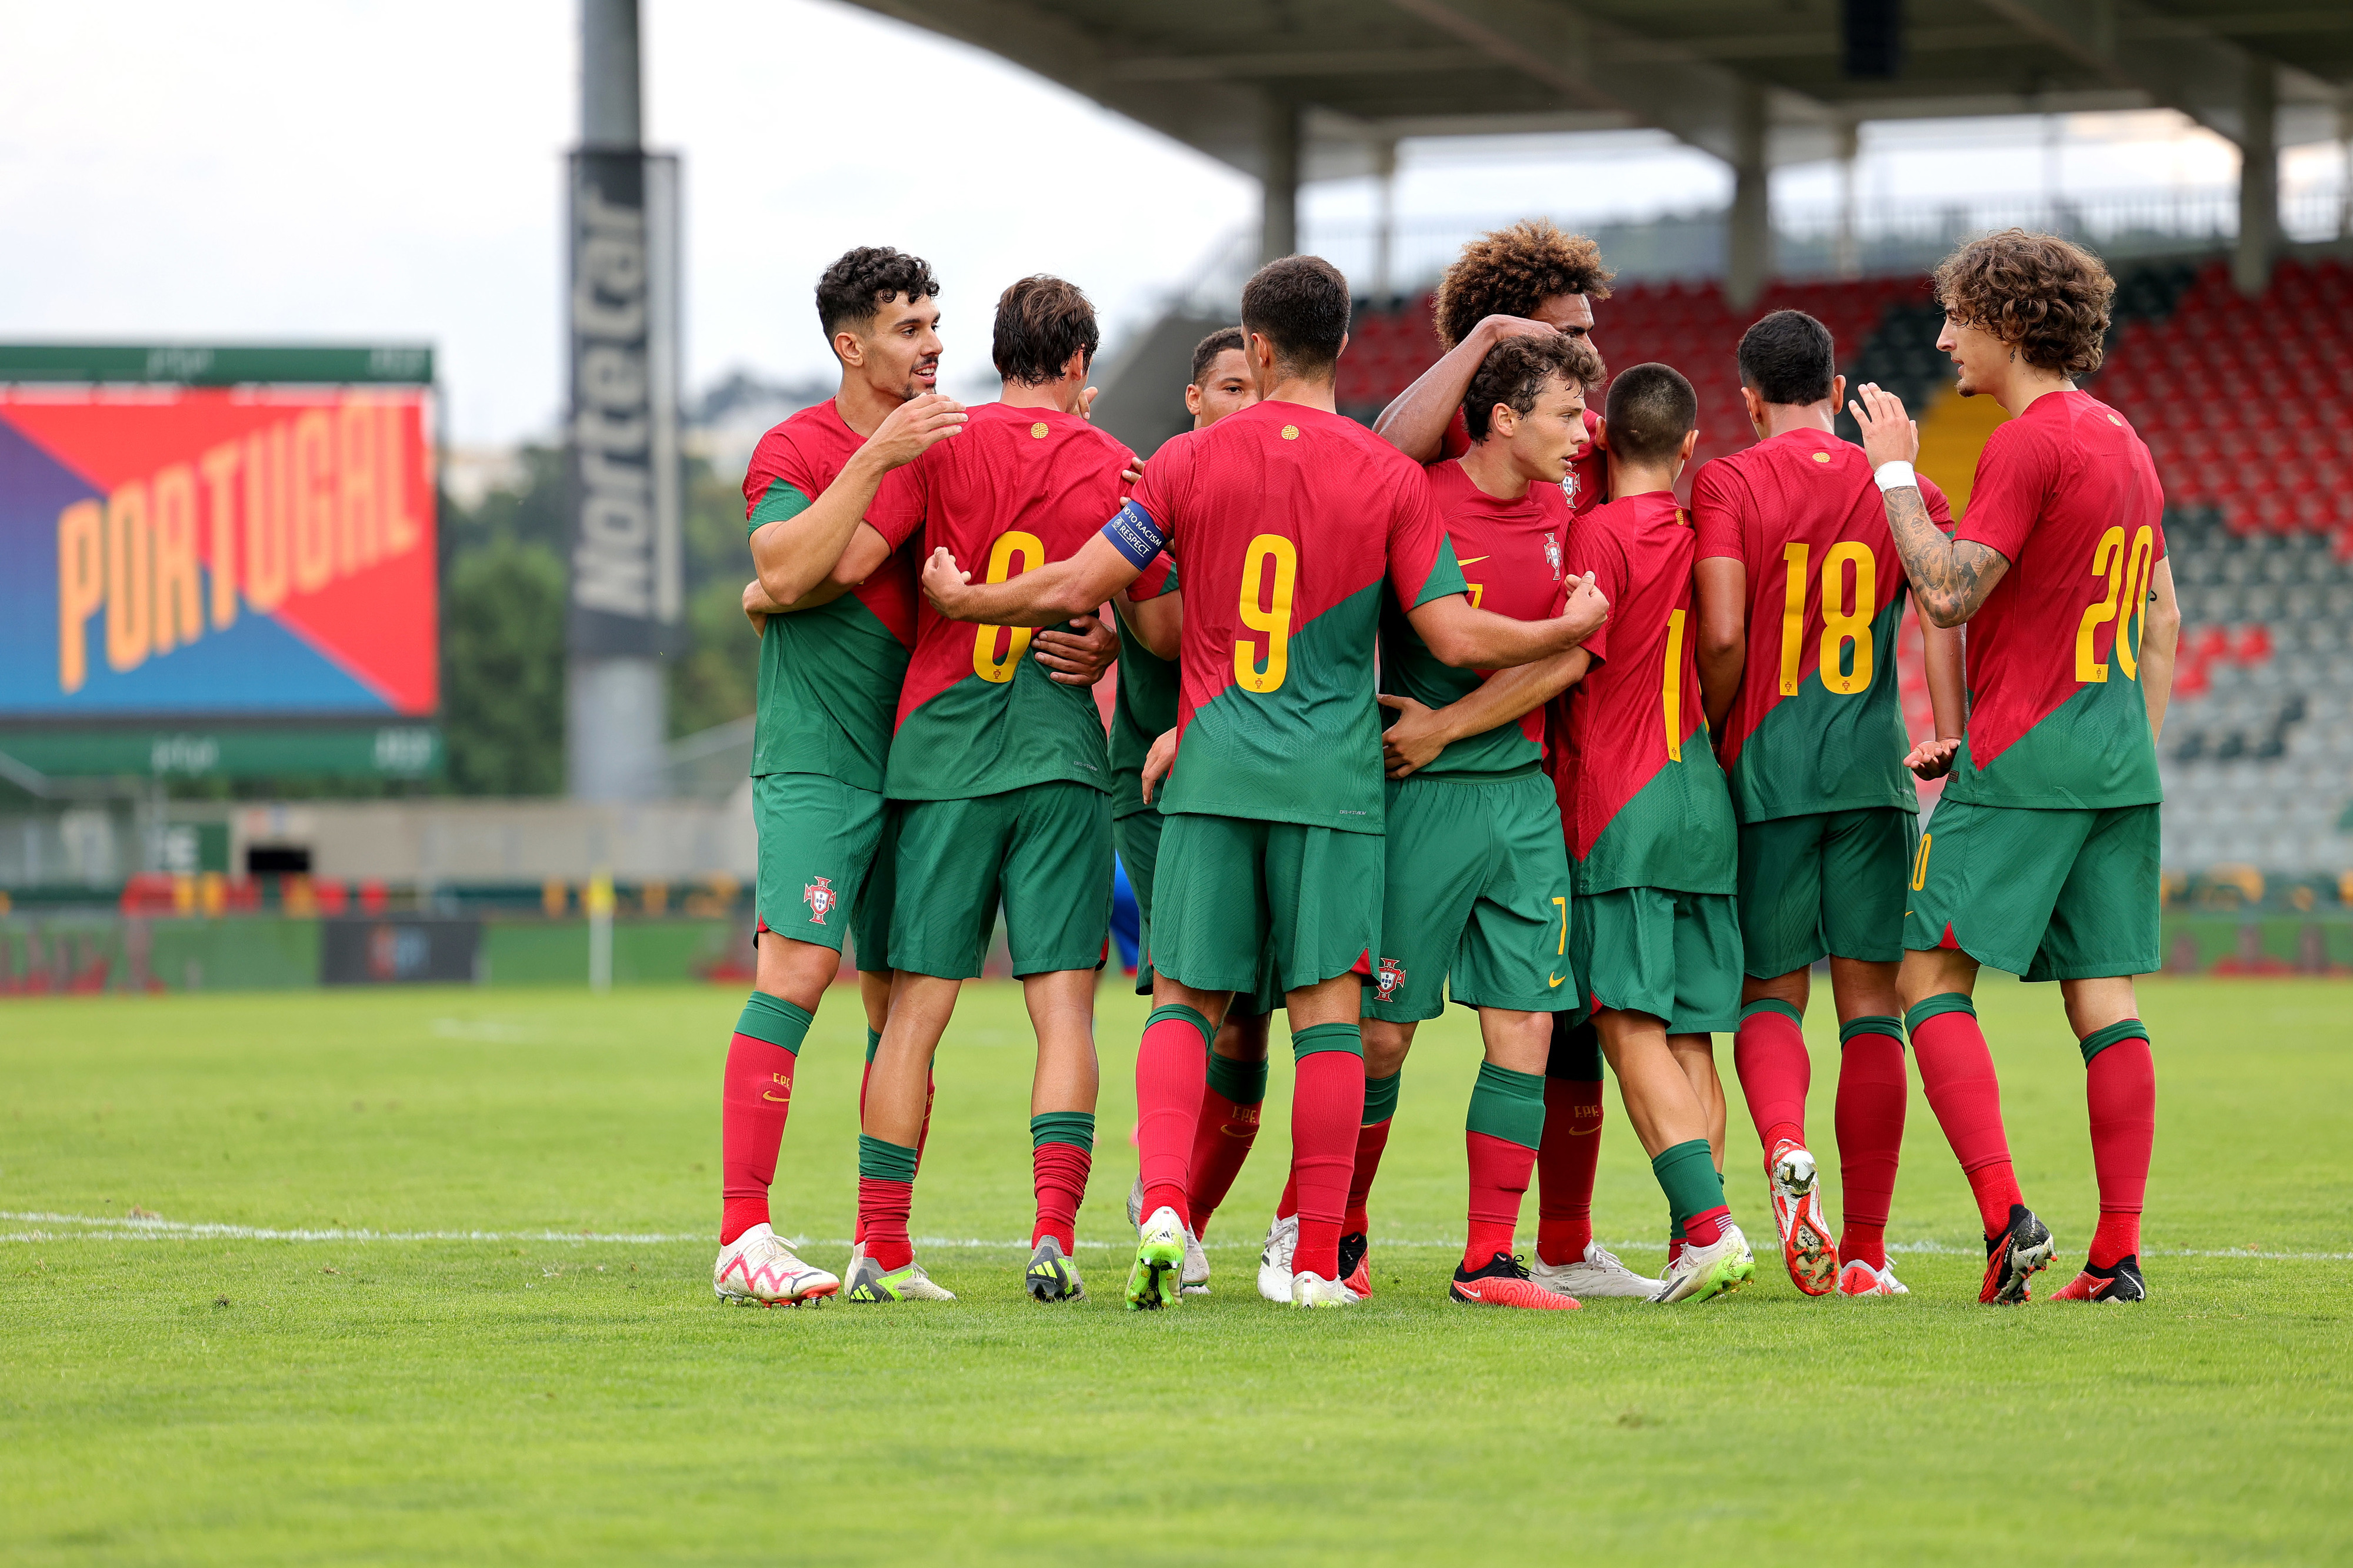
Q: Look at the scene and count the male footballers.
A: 9